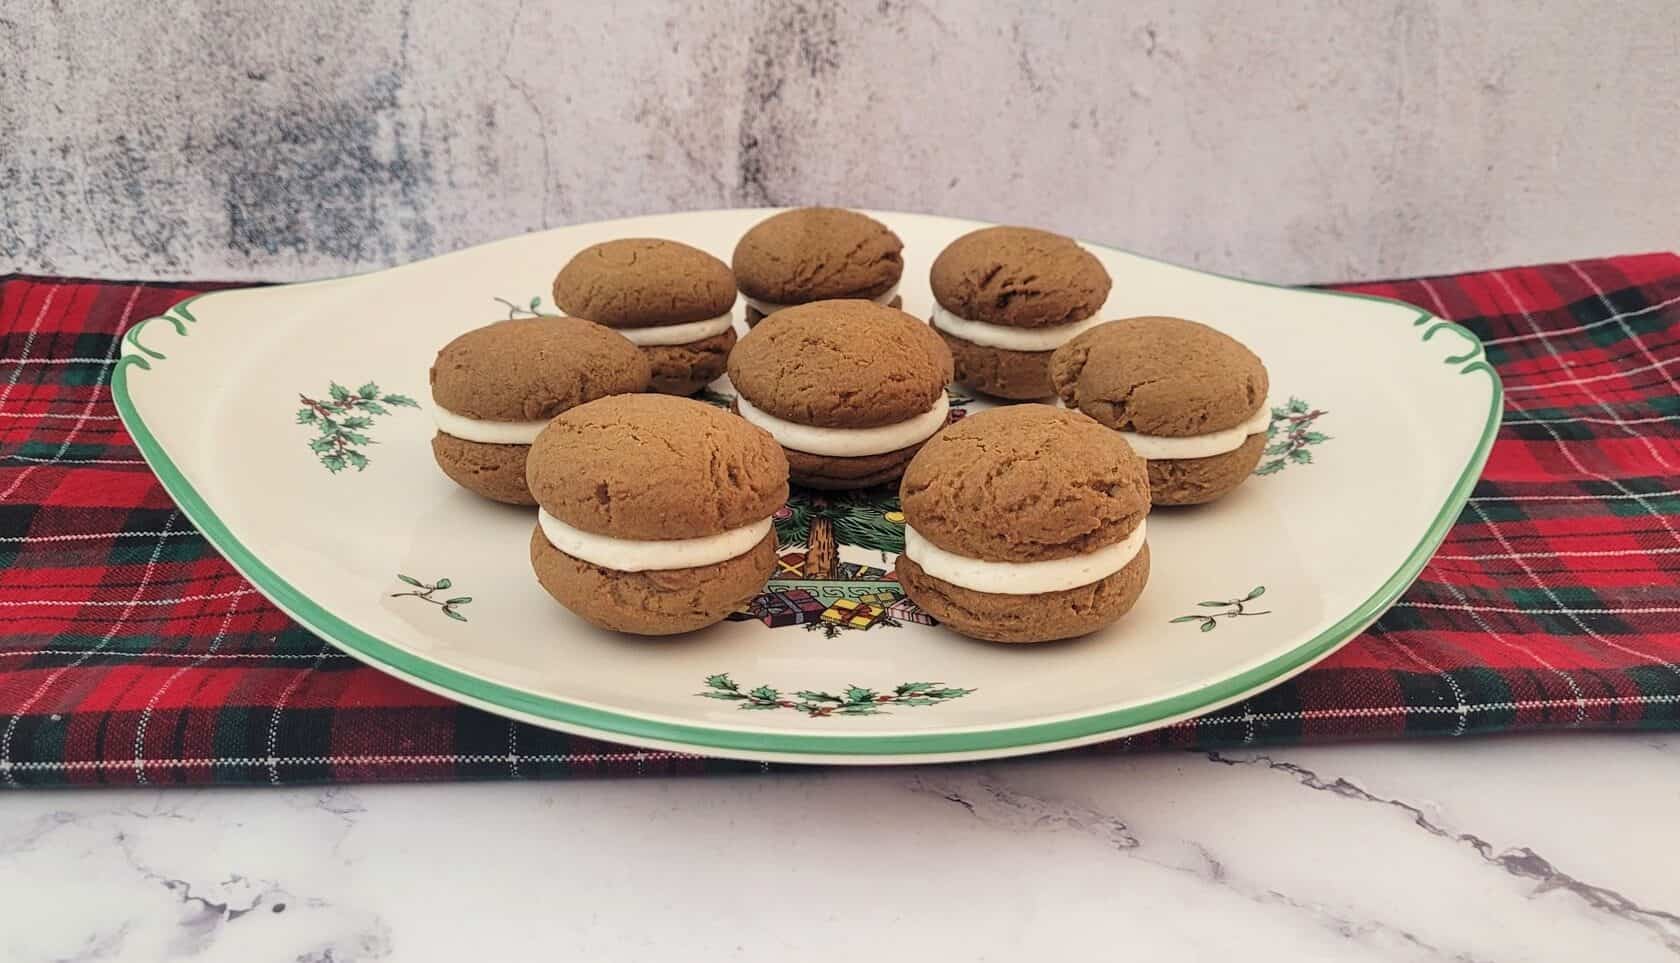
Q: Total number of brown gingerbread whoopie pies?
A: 8